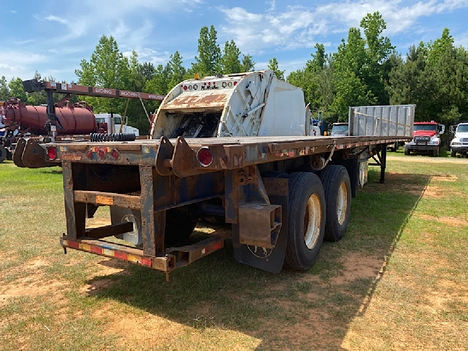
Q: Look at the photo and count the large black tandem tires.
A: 2